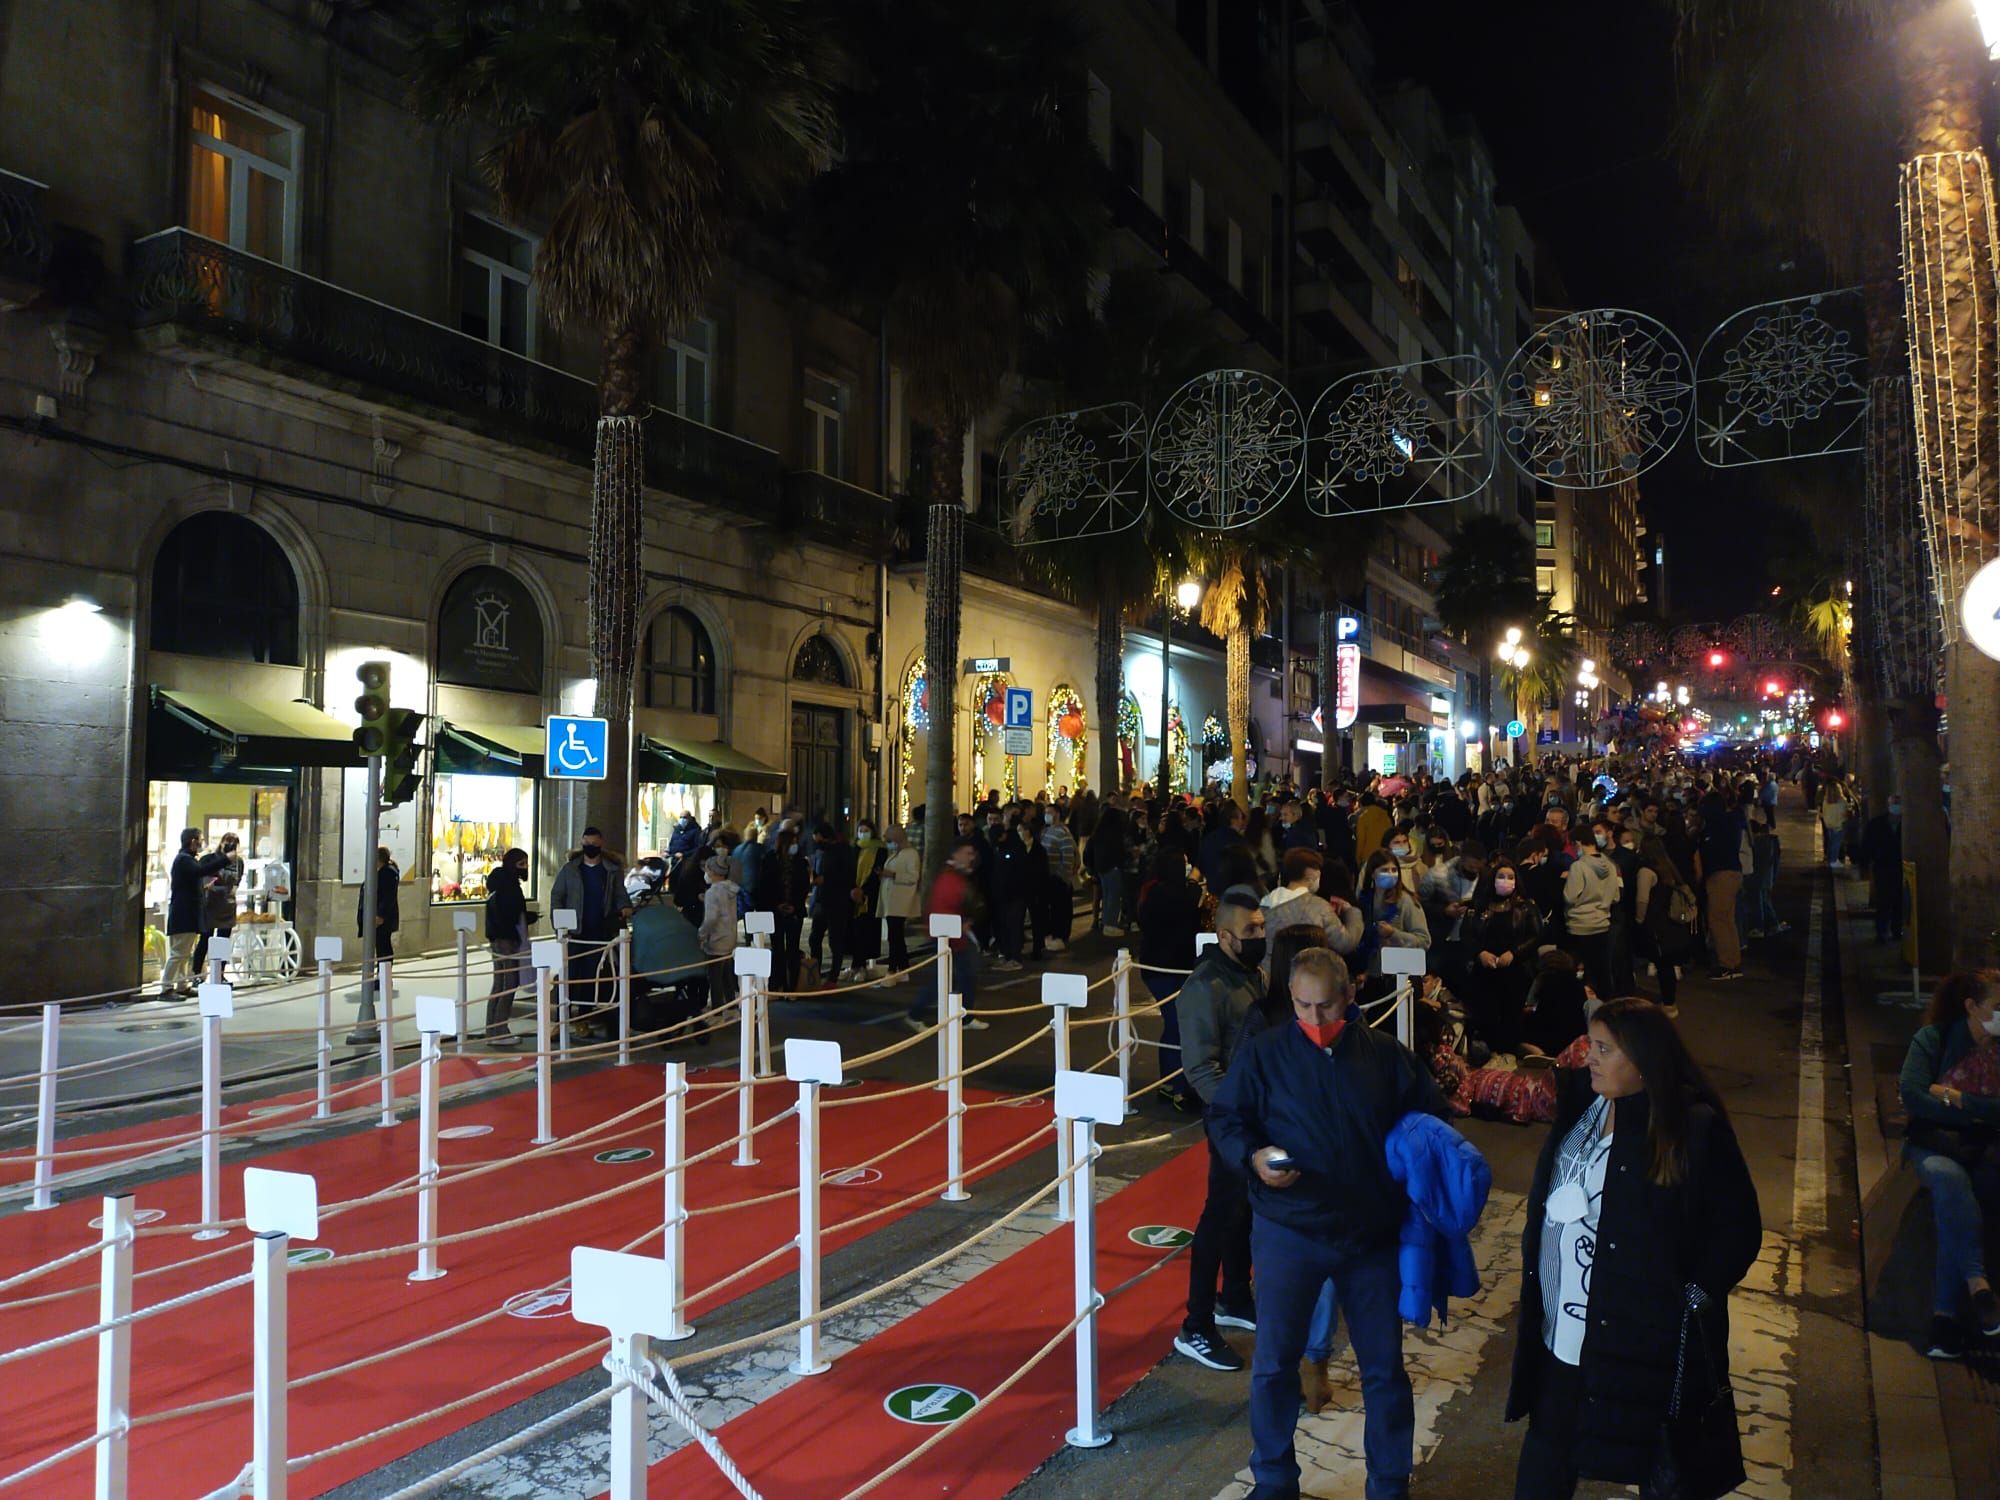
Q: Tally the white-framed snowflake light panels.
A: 5